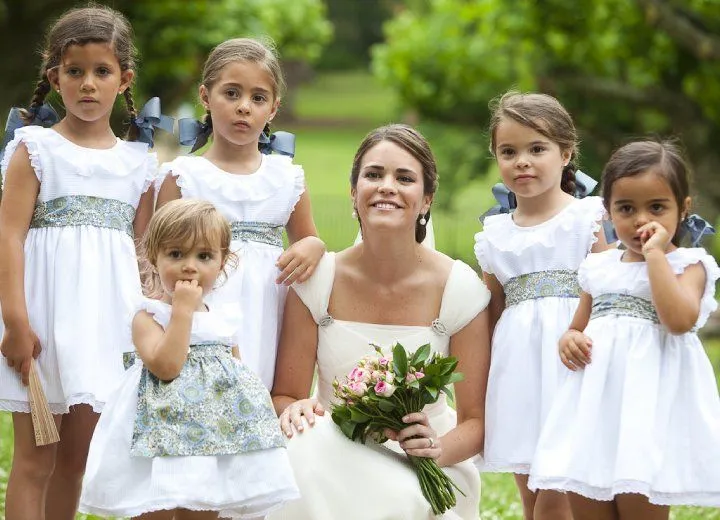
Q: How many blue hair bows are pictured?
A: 8